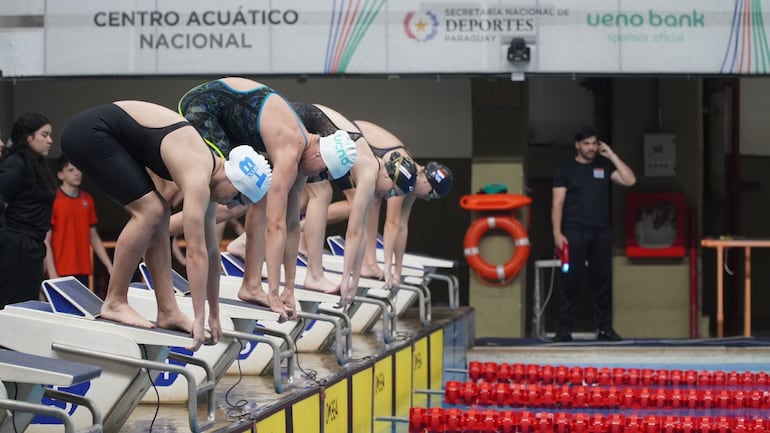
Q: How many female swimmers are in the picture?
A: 4